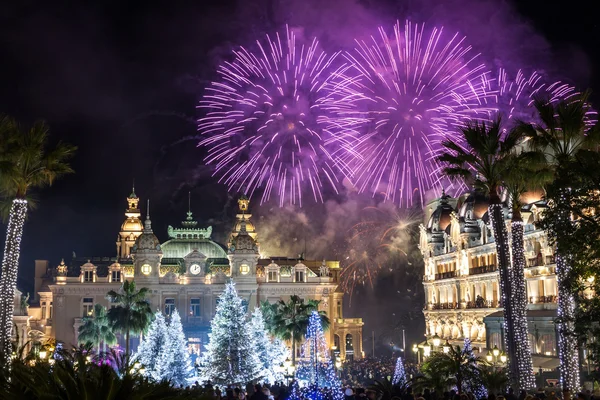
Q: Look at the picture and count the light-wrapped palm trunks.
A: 4